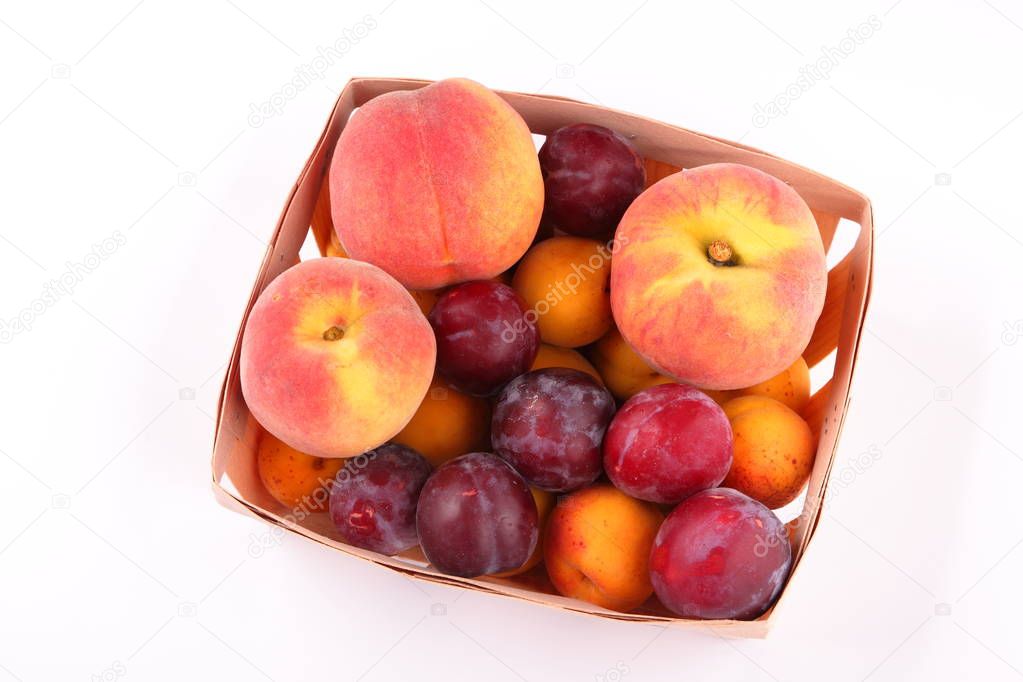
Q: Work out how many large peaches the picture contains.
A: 3